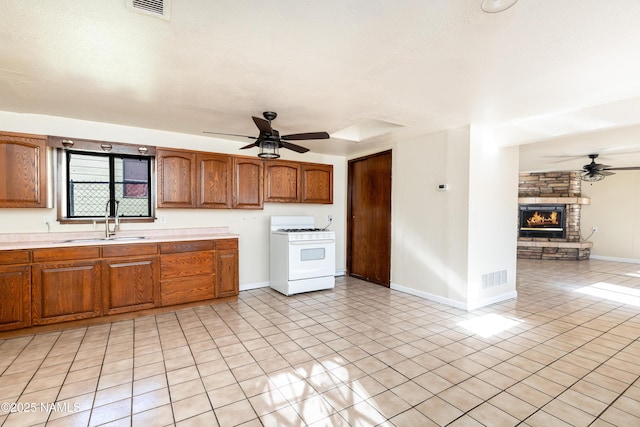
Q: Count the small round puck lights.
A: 3